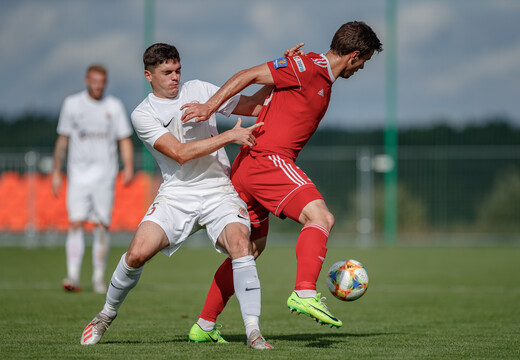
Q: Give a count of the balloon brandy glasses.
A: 0